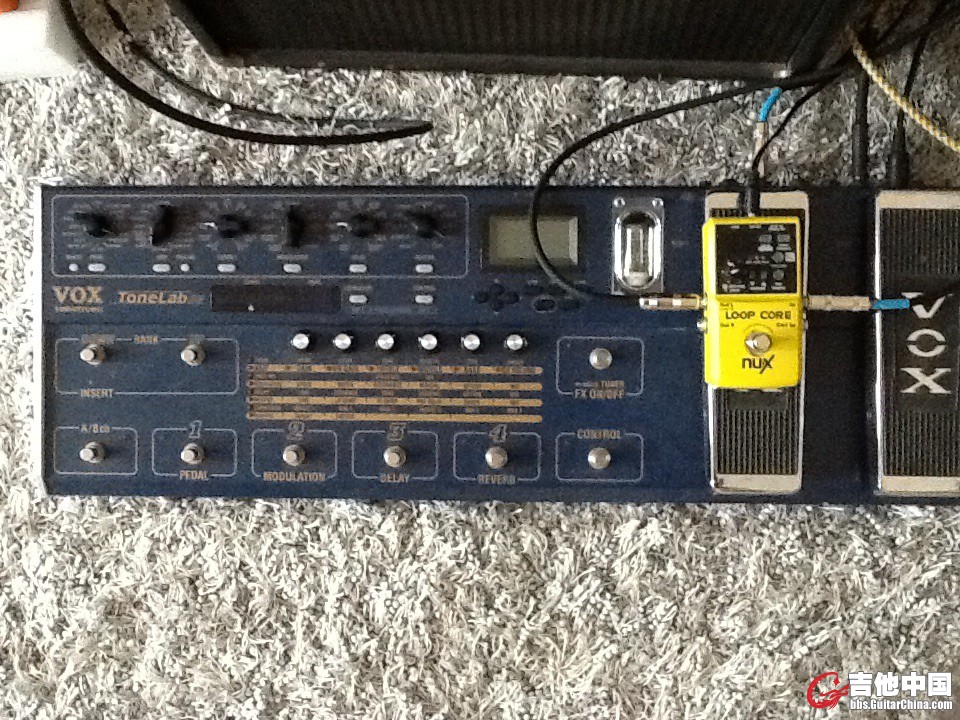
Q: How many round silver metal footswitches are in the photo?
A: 10